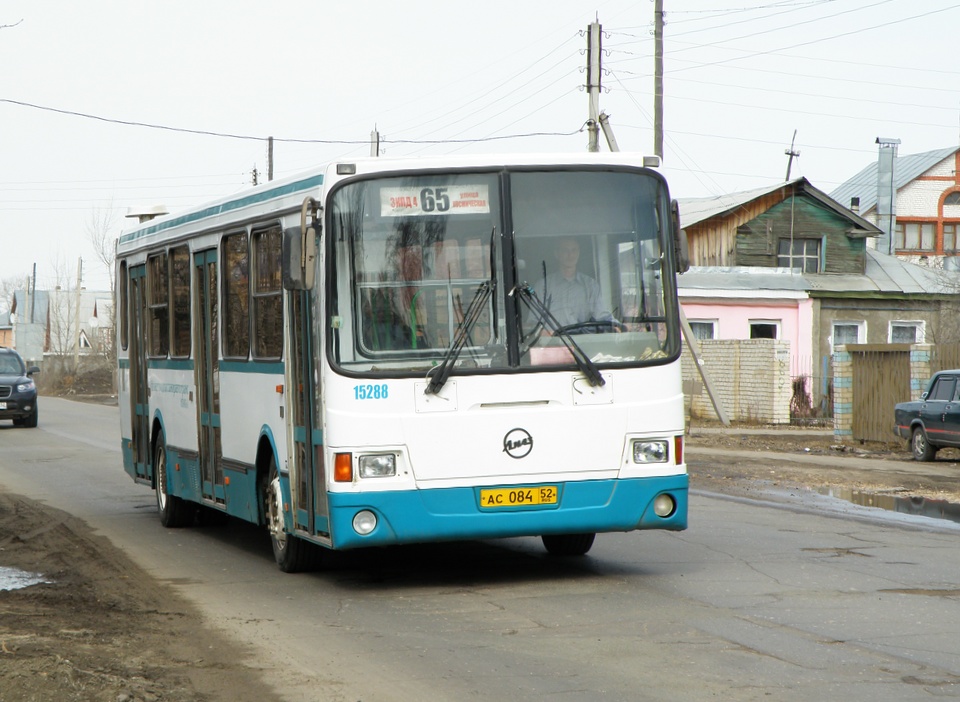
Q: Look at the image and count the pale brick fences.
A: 1